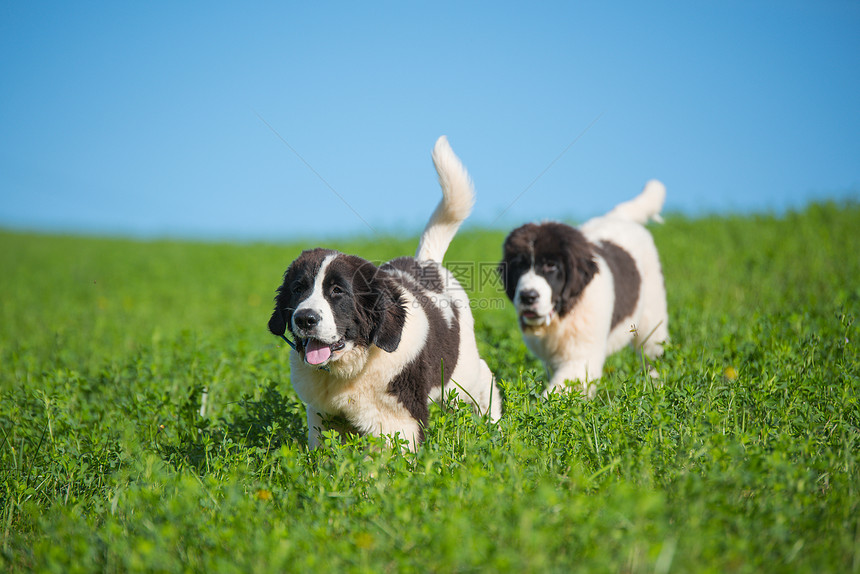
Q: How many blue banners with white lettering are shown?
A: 0